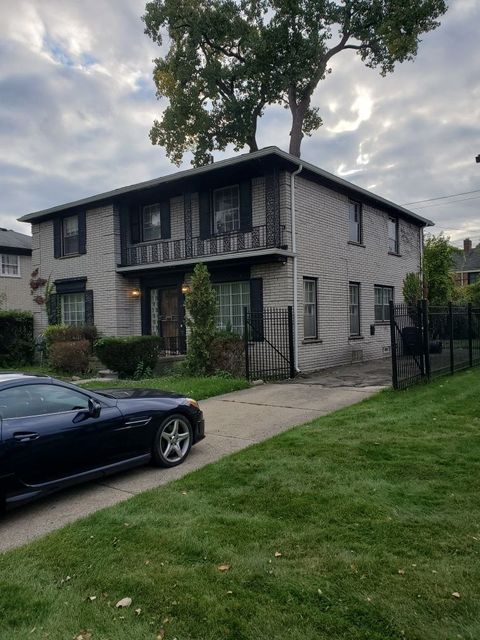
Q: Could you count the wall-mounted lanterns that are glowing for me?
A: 2